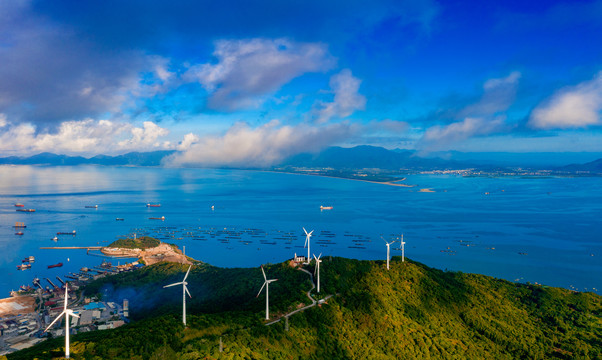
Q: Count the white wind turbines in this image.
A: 7